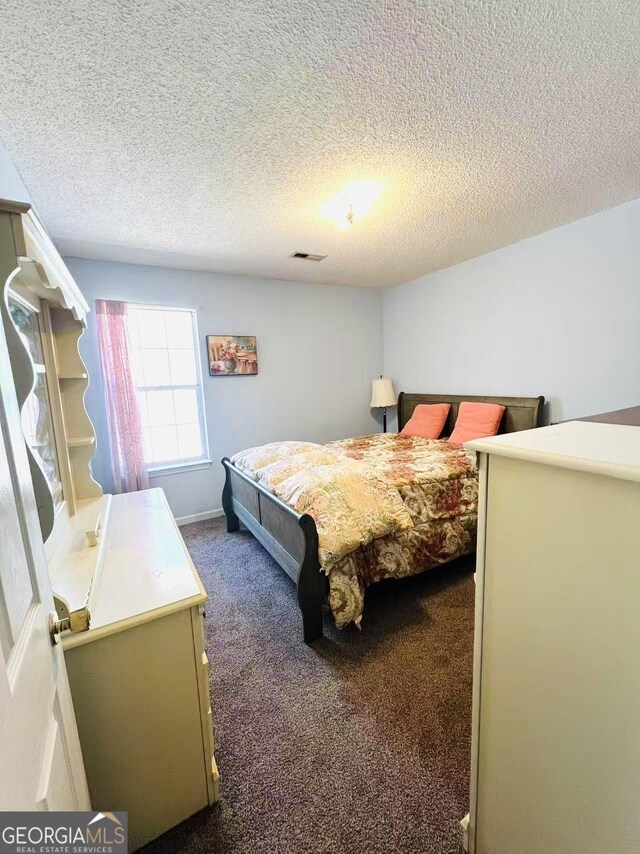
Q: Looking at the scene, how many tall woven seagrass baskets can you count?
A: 0